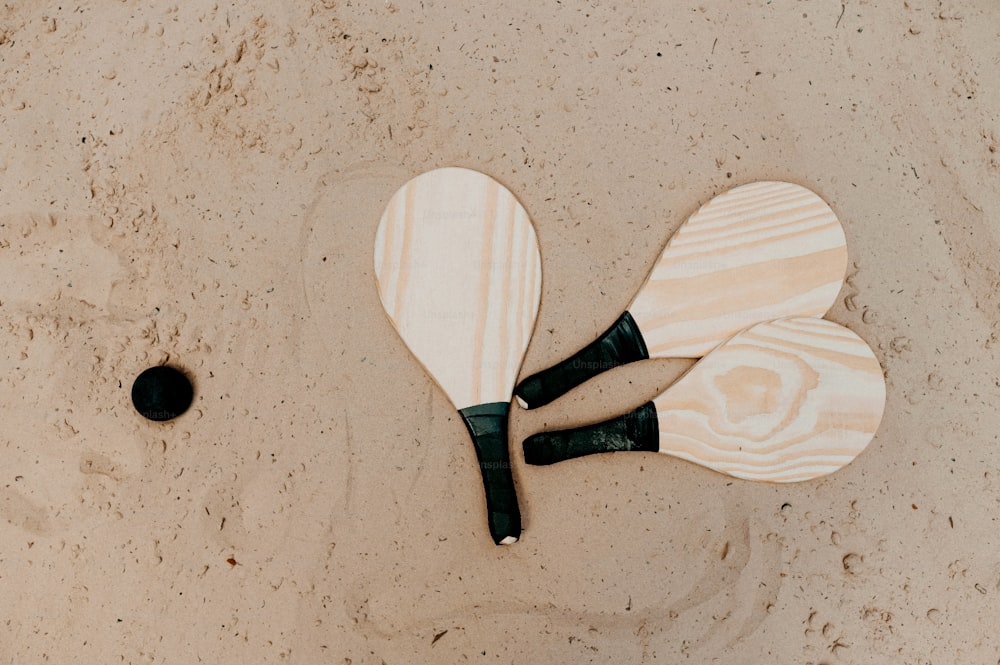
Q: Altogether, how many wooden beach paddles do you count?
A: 3